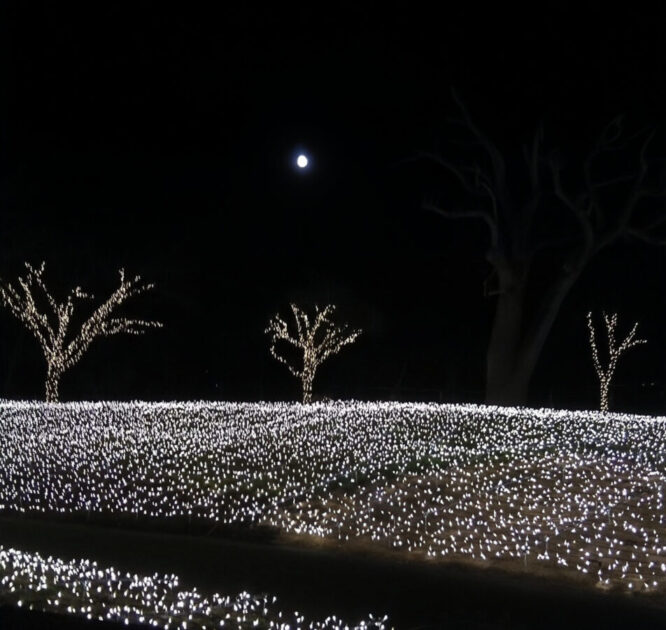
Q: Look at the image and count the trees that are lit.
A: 3